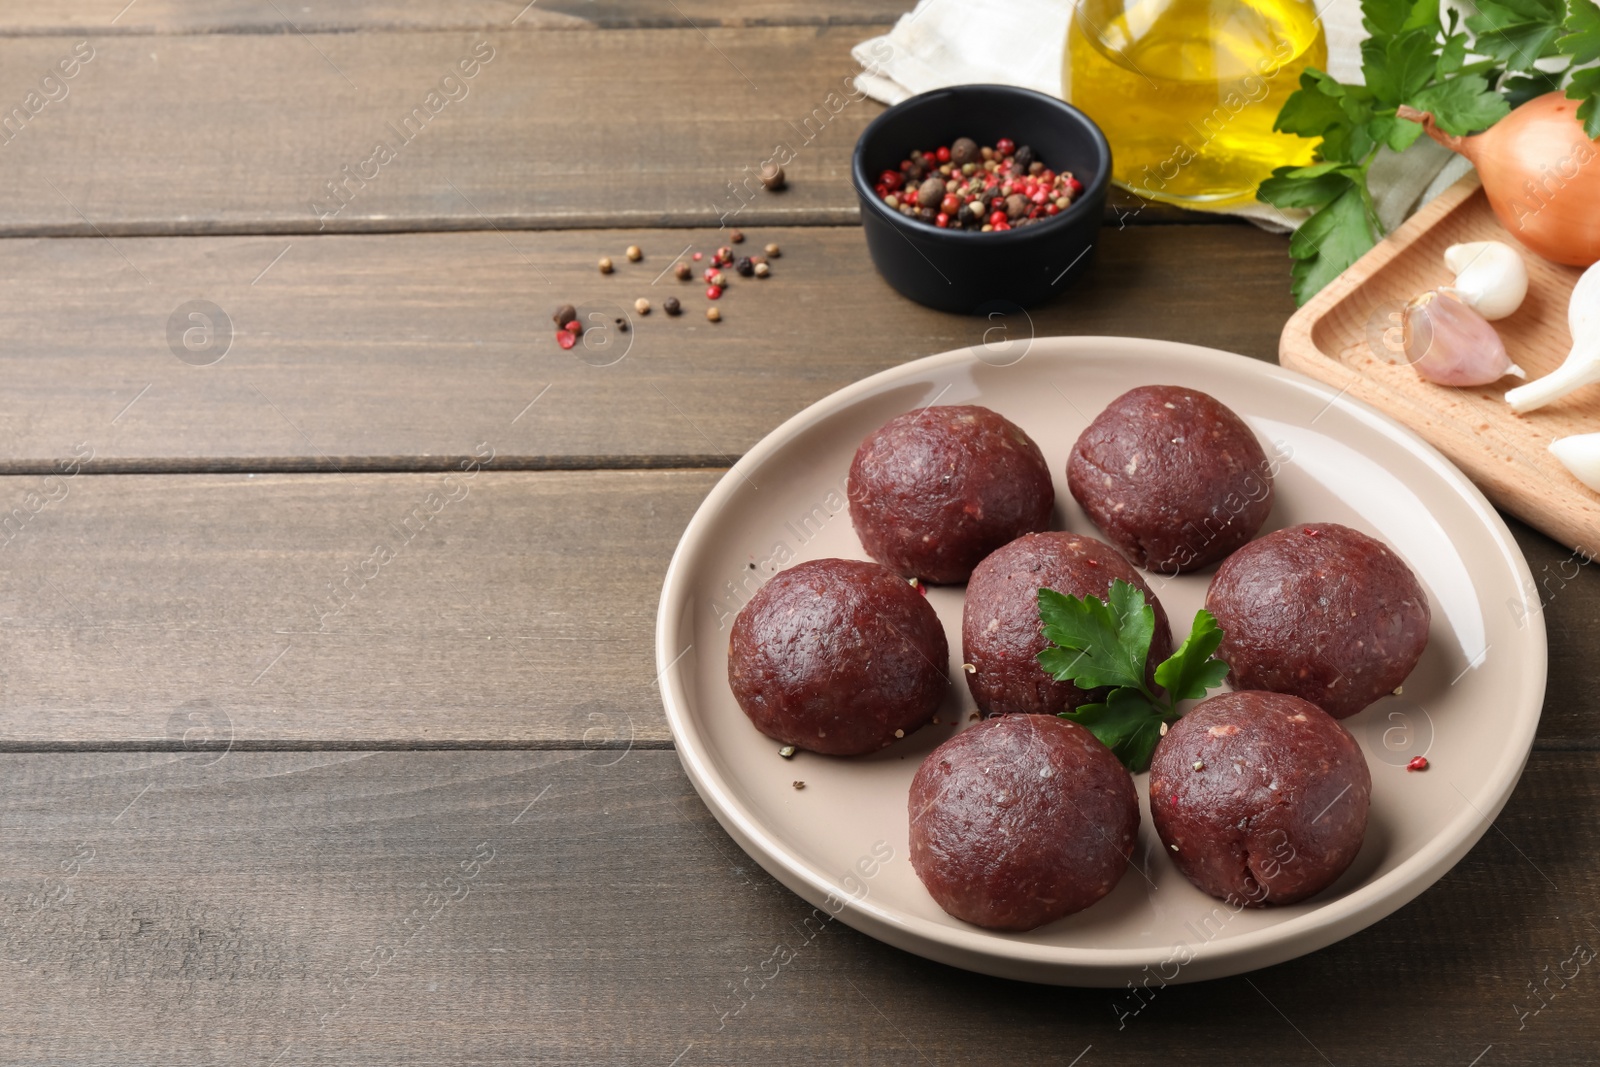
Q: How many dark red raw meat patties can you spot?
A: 7